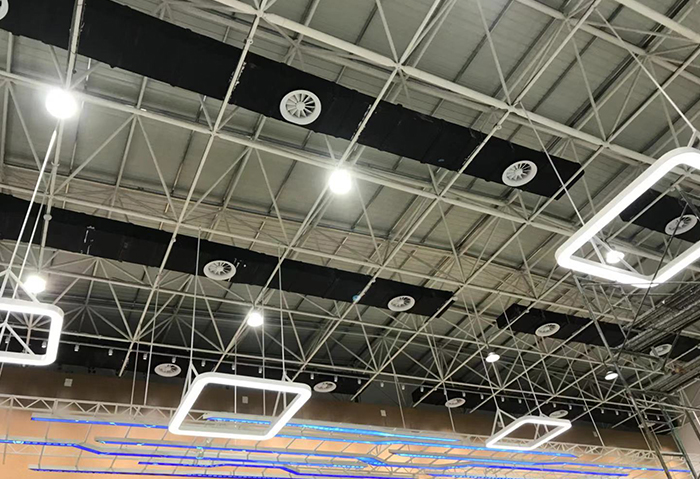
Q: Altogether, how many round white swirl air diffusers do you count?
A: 12